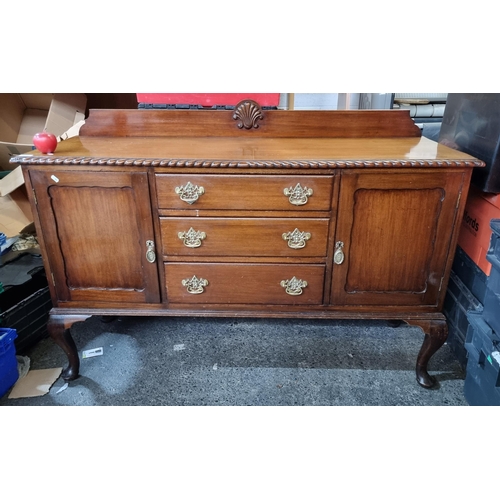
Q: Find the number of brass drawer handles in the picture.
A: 6